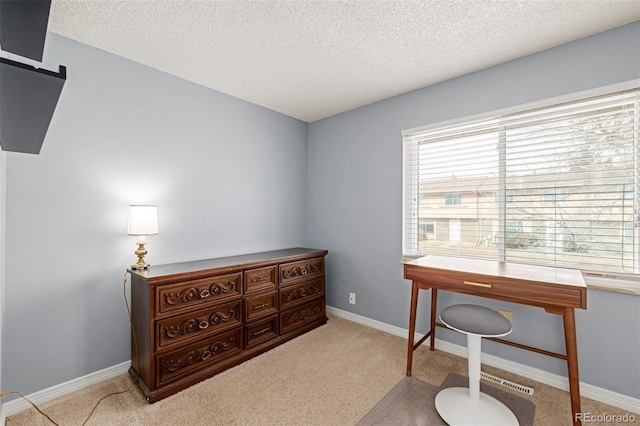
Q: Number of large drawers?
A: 6